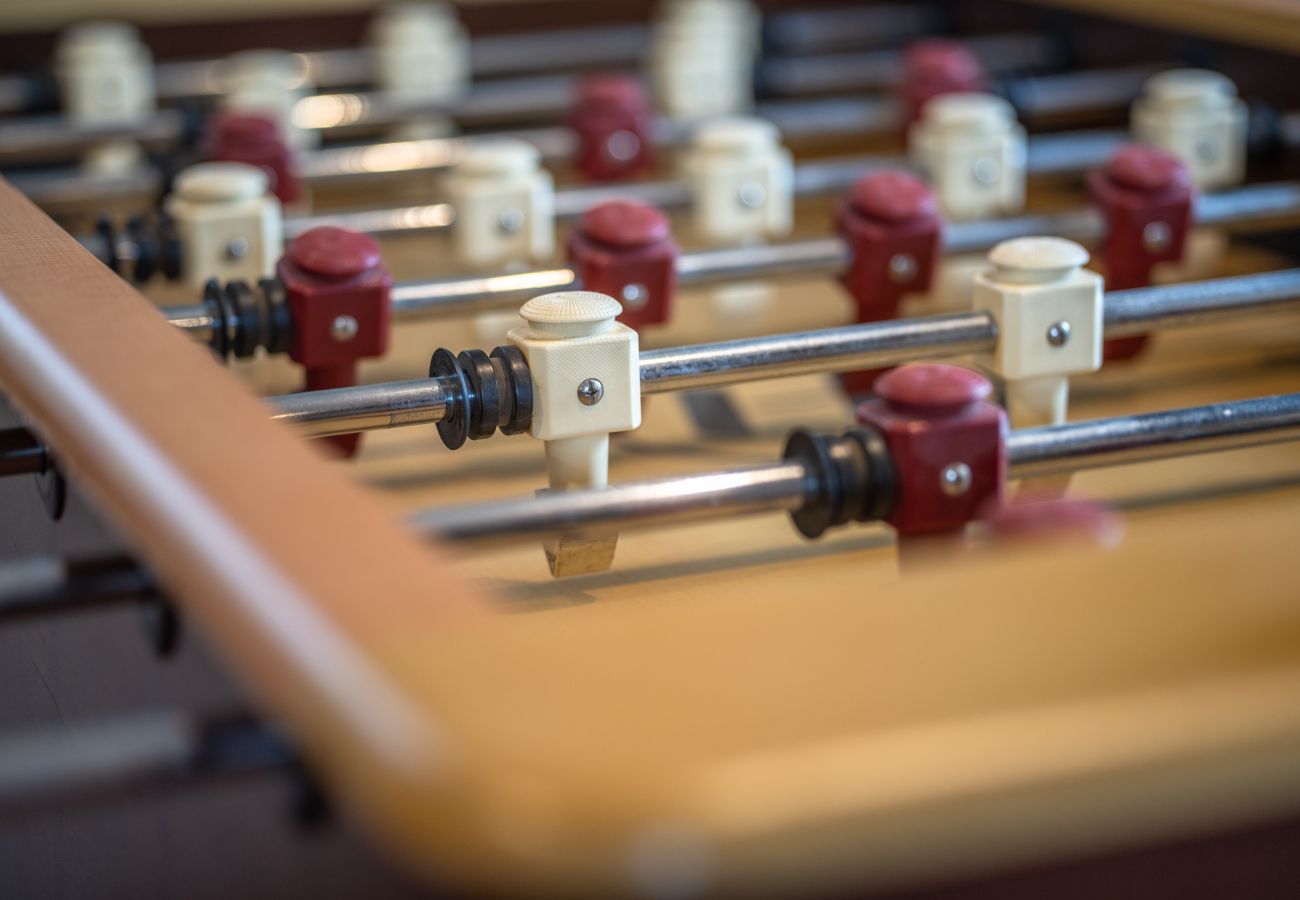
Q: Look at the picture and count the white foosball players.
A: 11